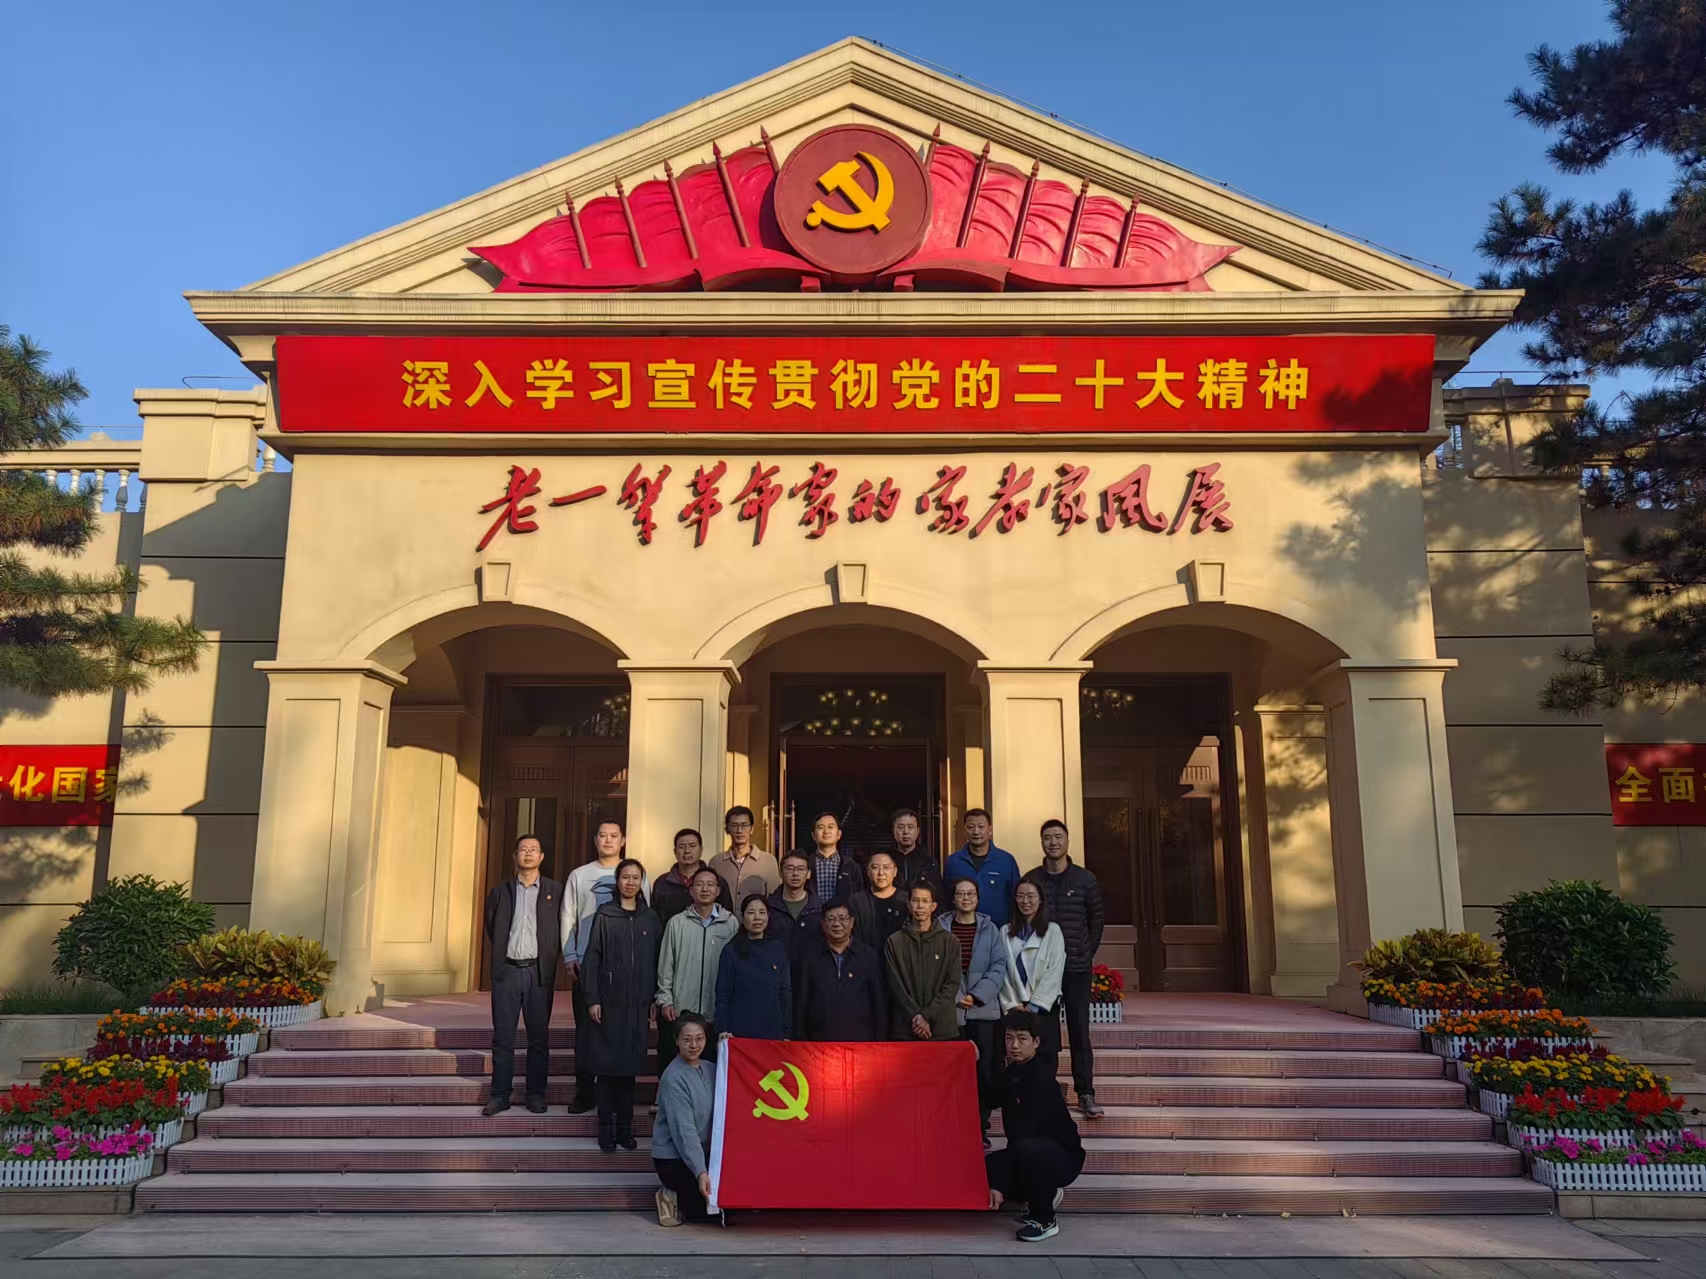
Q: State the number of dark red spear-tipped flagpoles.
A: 10